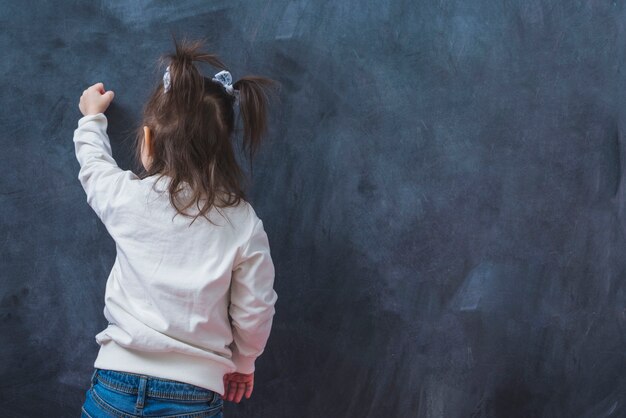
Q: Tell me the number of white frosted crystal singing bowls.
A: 0